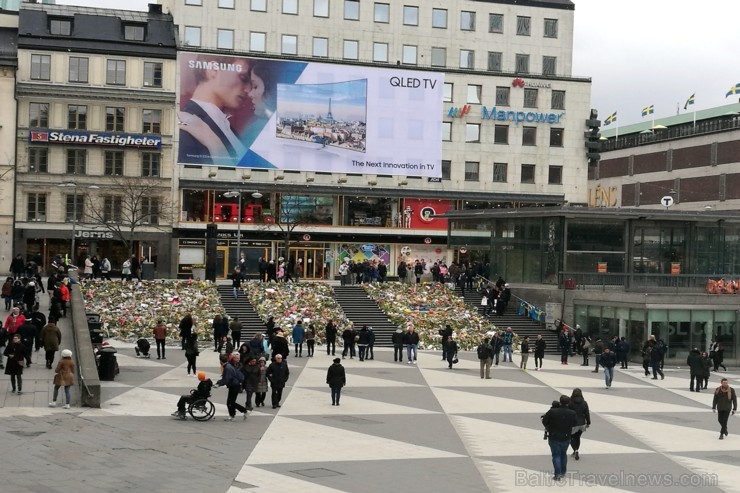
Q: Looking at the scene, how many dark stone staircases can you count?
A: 3